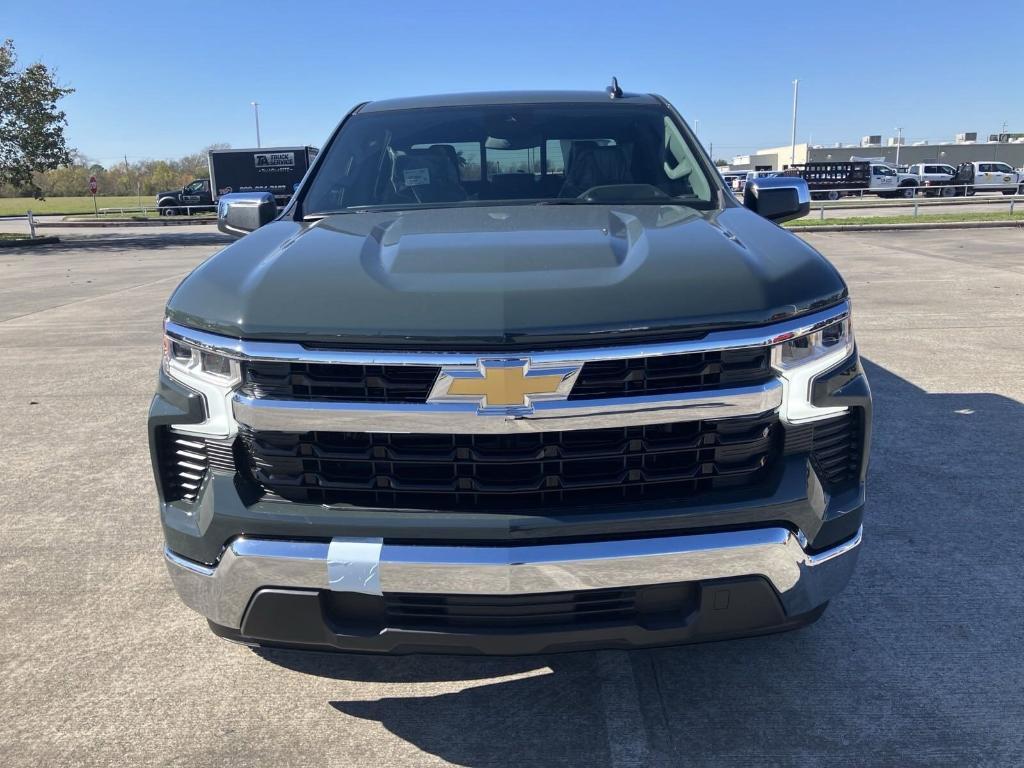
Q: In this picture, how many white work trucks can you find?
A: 3